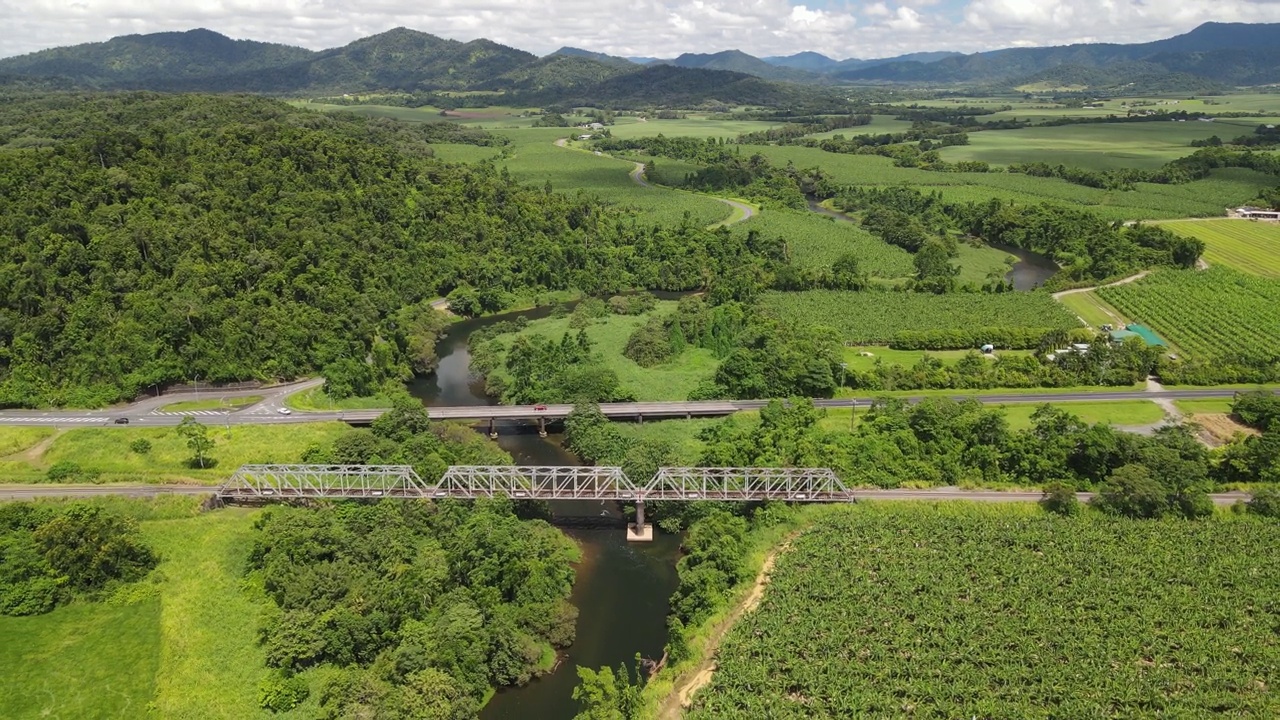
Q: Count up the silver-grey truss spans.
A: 3